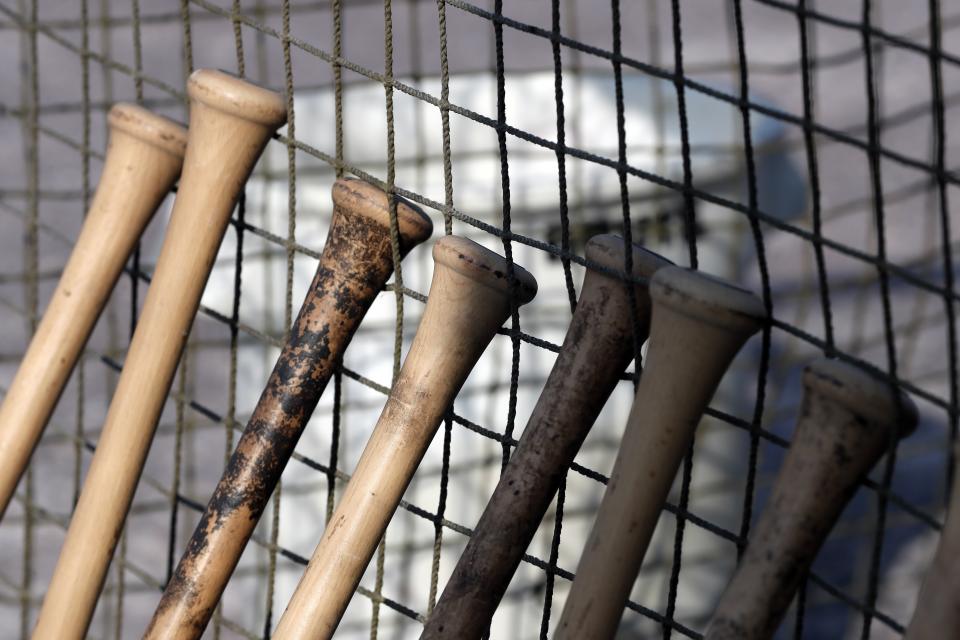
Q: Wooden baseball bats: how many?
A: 8